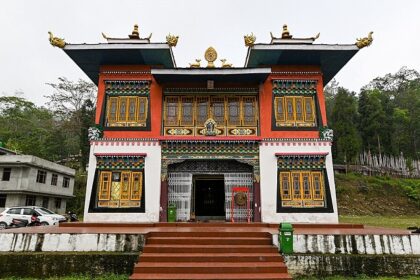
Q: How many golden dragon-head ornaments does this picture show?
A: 4